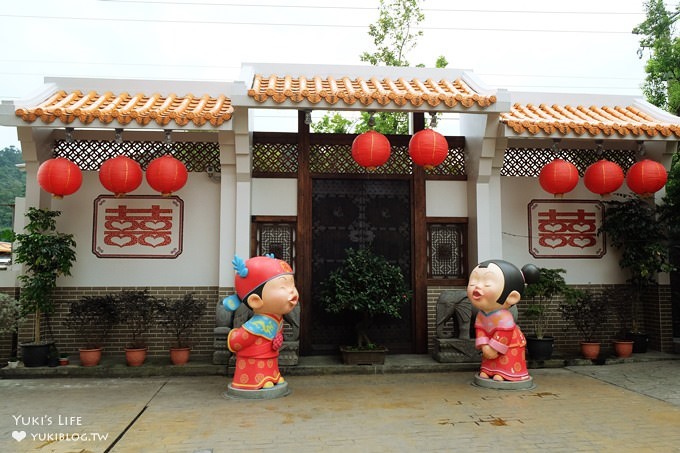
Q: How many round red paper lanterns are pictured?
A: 8